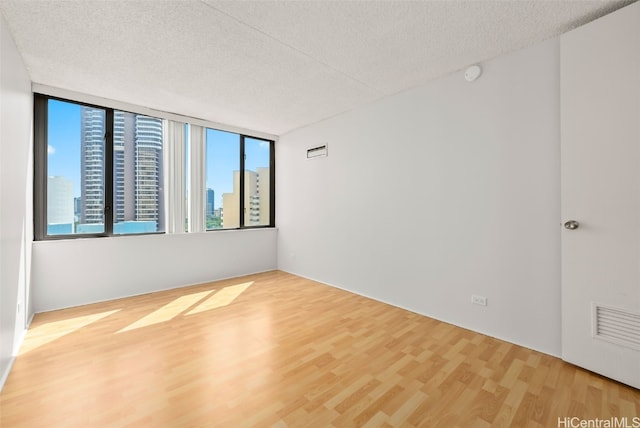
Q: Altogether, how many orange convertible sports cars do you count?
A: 0